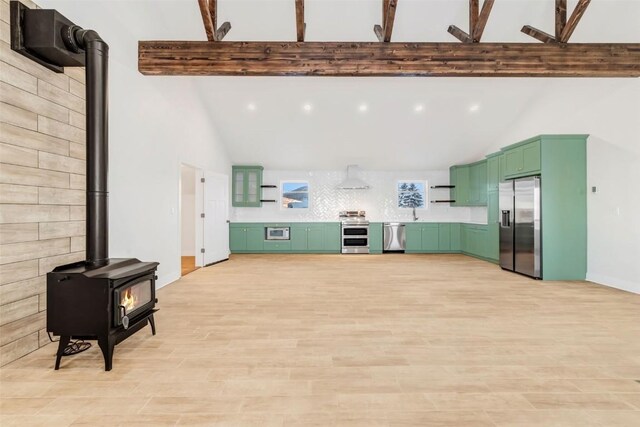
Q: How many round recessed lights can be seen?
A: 5